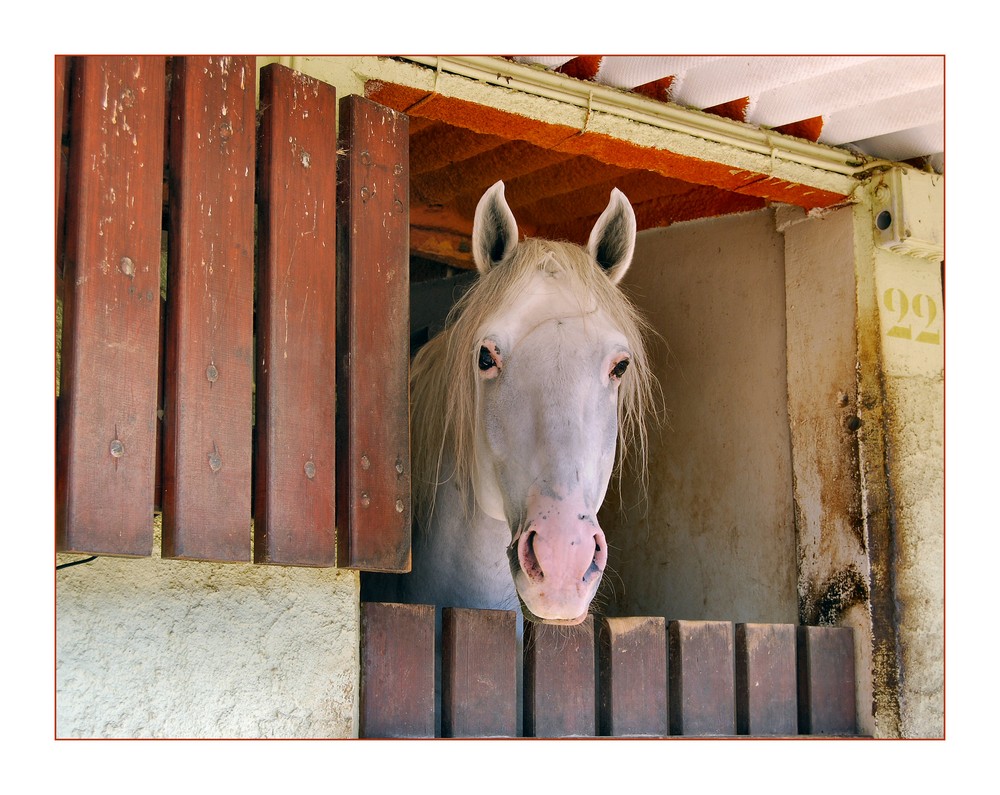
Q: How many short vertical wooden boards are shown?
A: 7